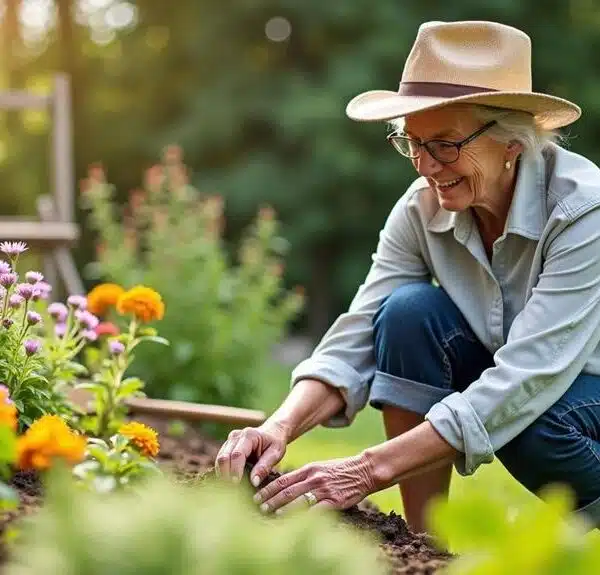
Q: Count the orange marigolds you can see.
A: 5